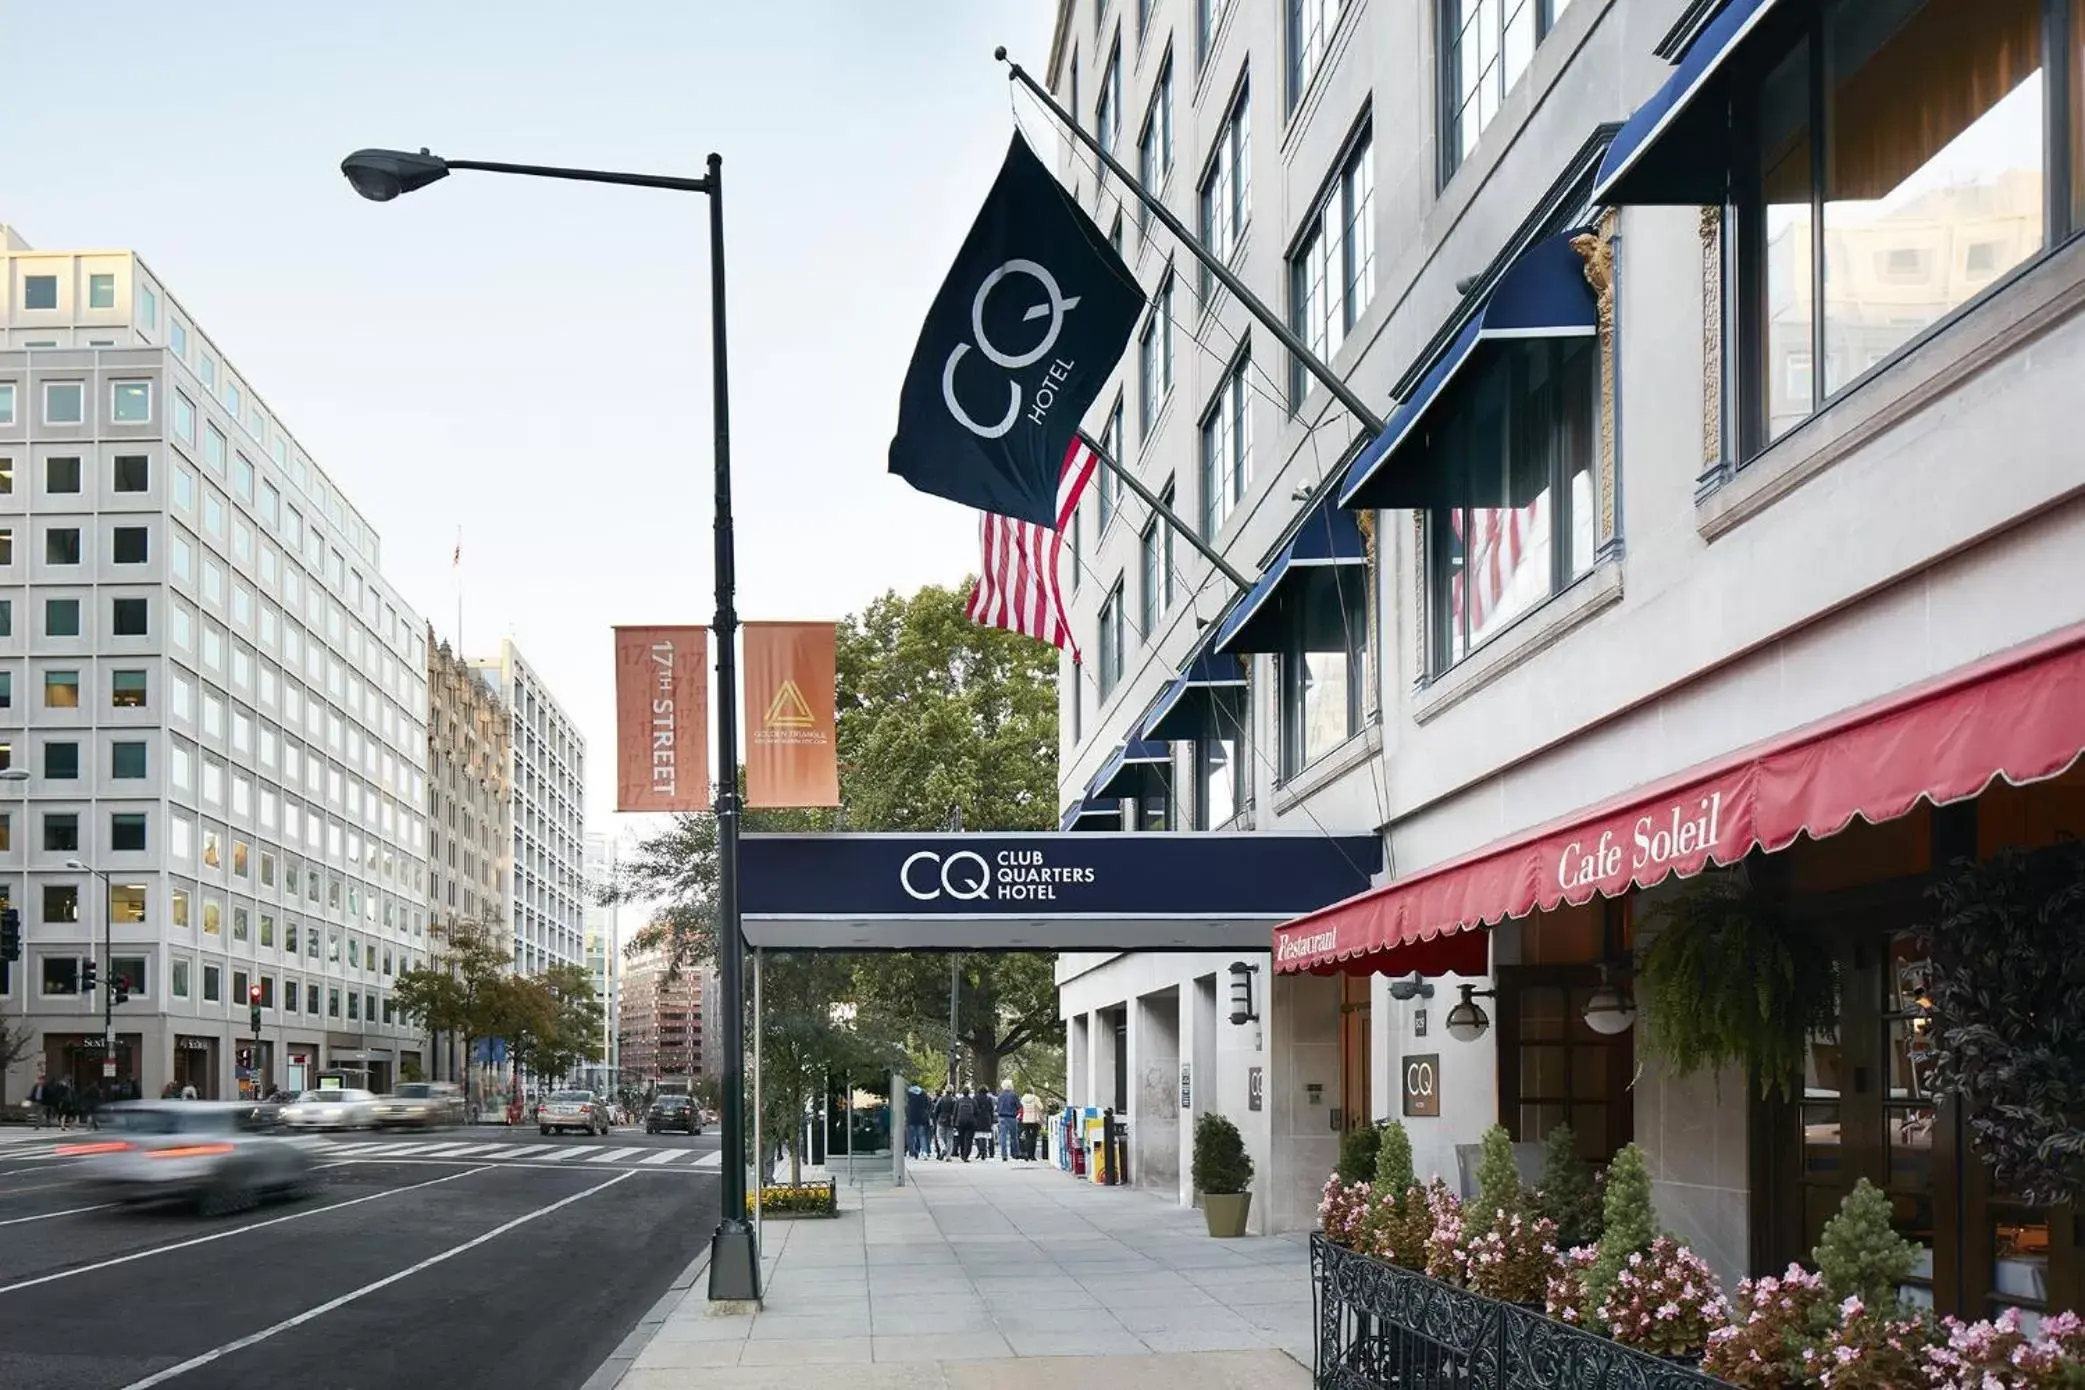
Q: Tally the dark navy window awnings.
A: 6